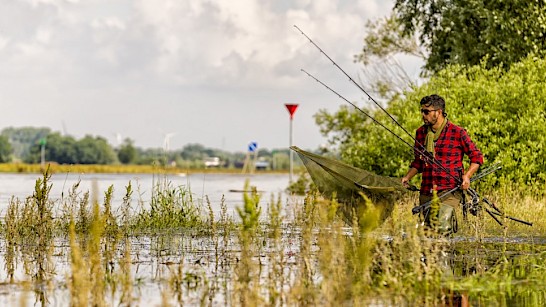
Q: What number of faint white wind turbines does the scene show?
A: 2